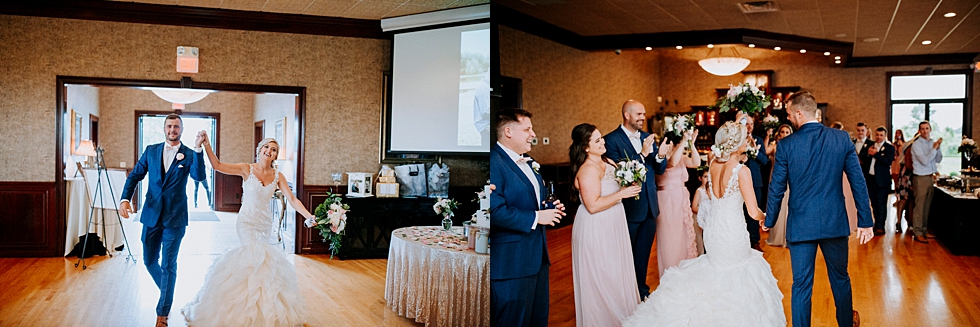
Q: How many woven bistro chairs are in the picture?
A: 0